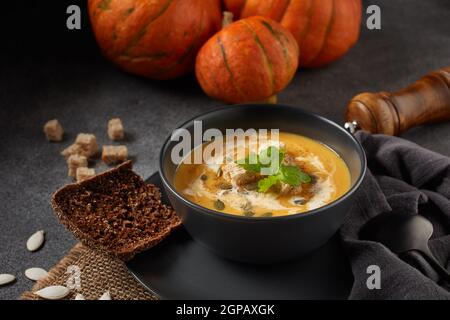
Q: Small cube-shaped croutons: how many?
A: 7